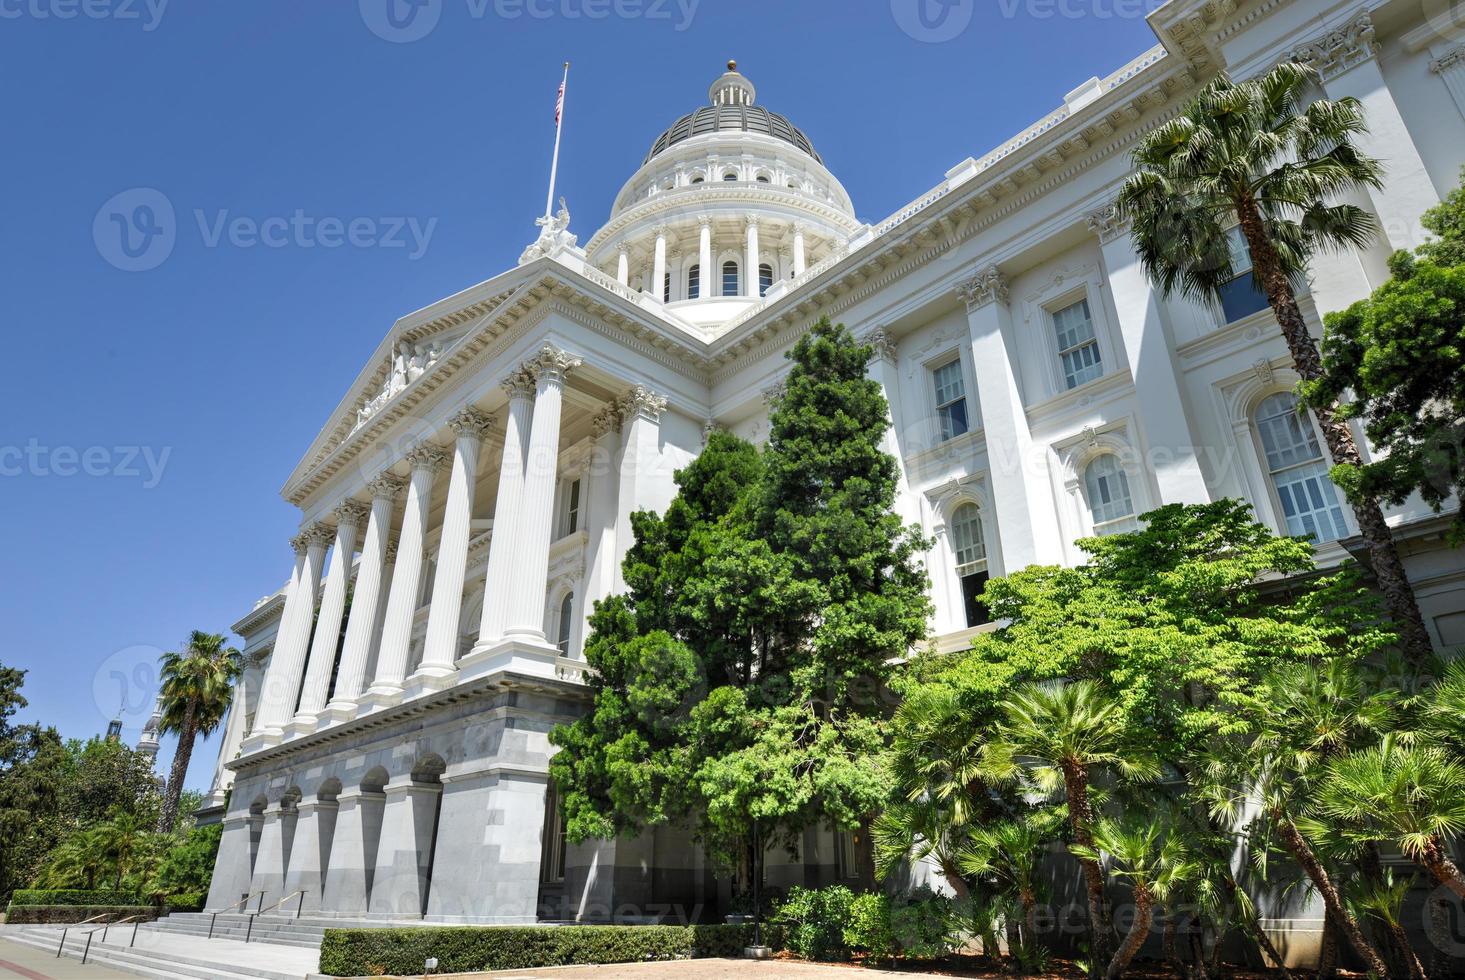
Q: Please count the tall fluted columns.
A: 8